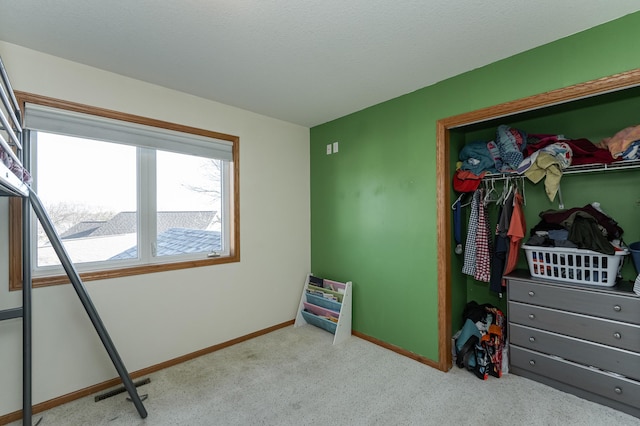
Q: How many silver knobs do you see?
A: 7